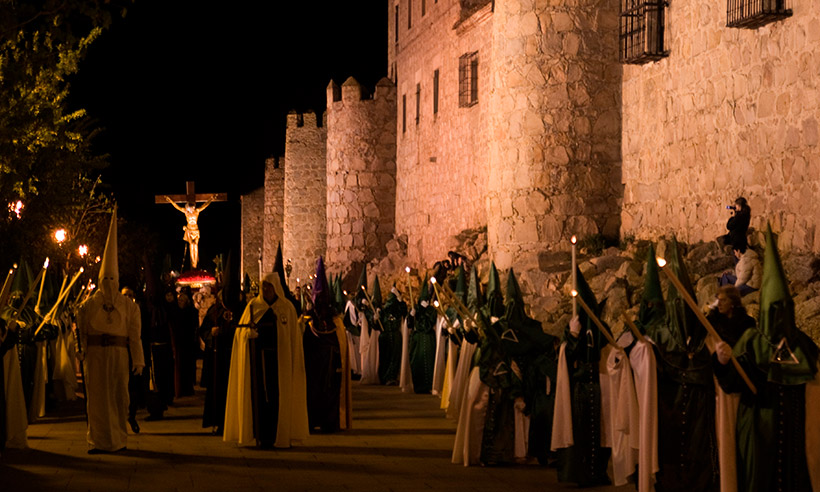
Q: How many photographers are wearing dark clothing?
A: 1